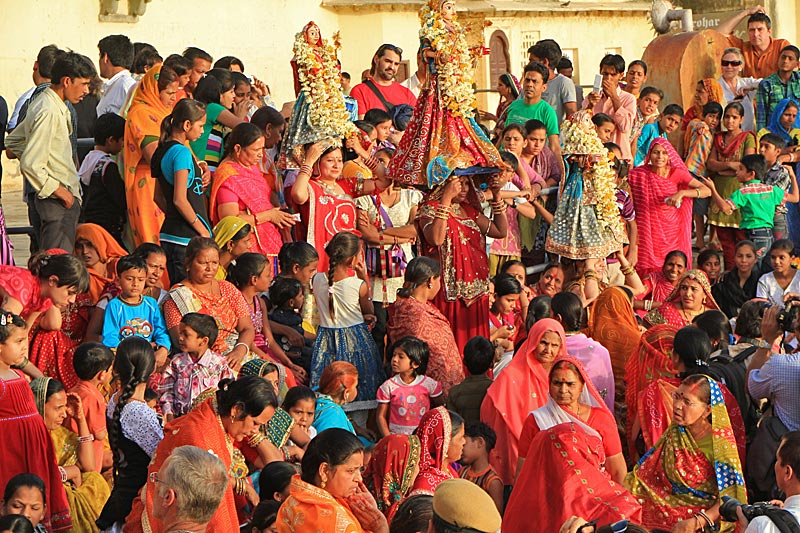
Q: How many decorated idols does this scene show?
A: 3